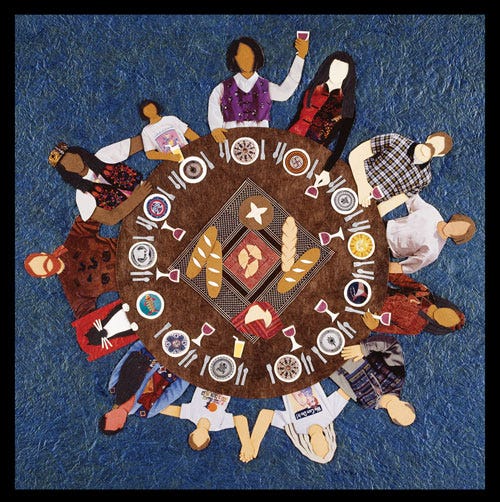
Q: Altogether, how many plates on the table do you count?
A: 13